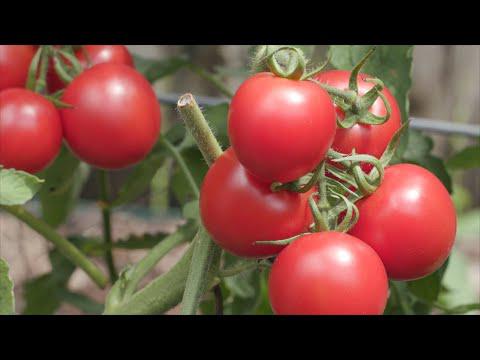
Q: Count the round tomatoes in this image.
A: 9